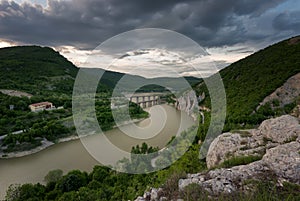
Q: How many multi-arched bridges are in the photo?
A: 1